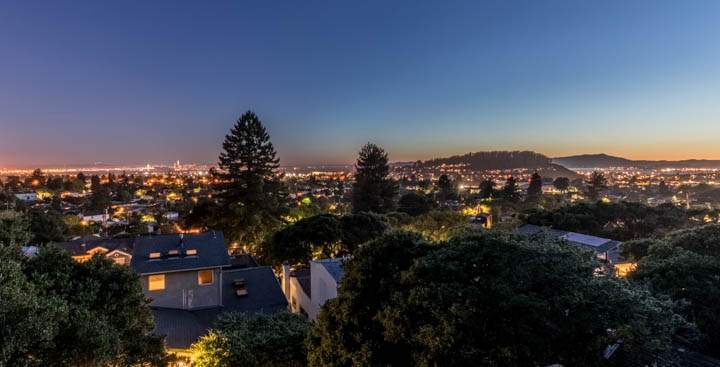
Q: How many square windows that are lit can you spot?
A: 2